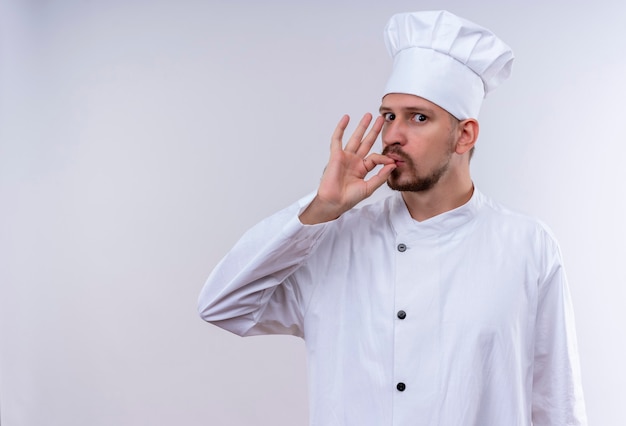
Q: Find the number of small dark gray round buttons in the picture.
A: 3